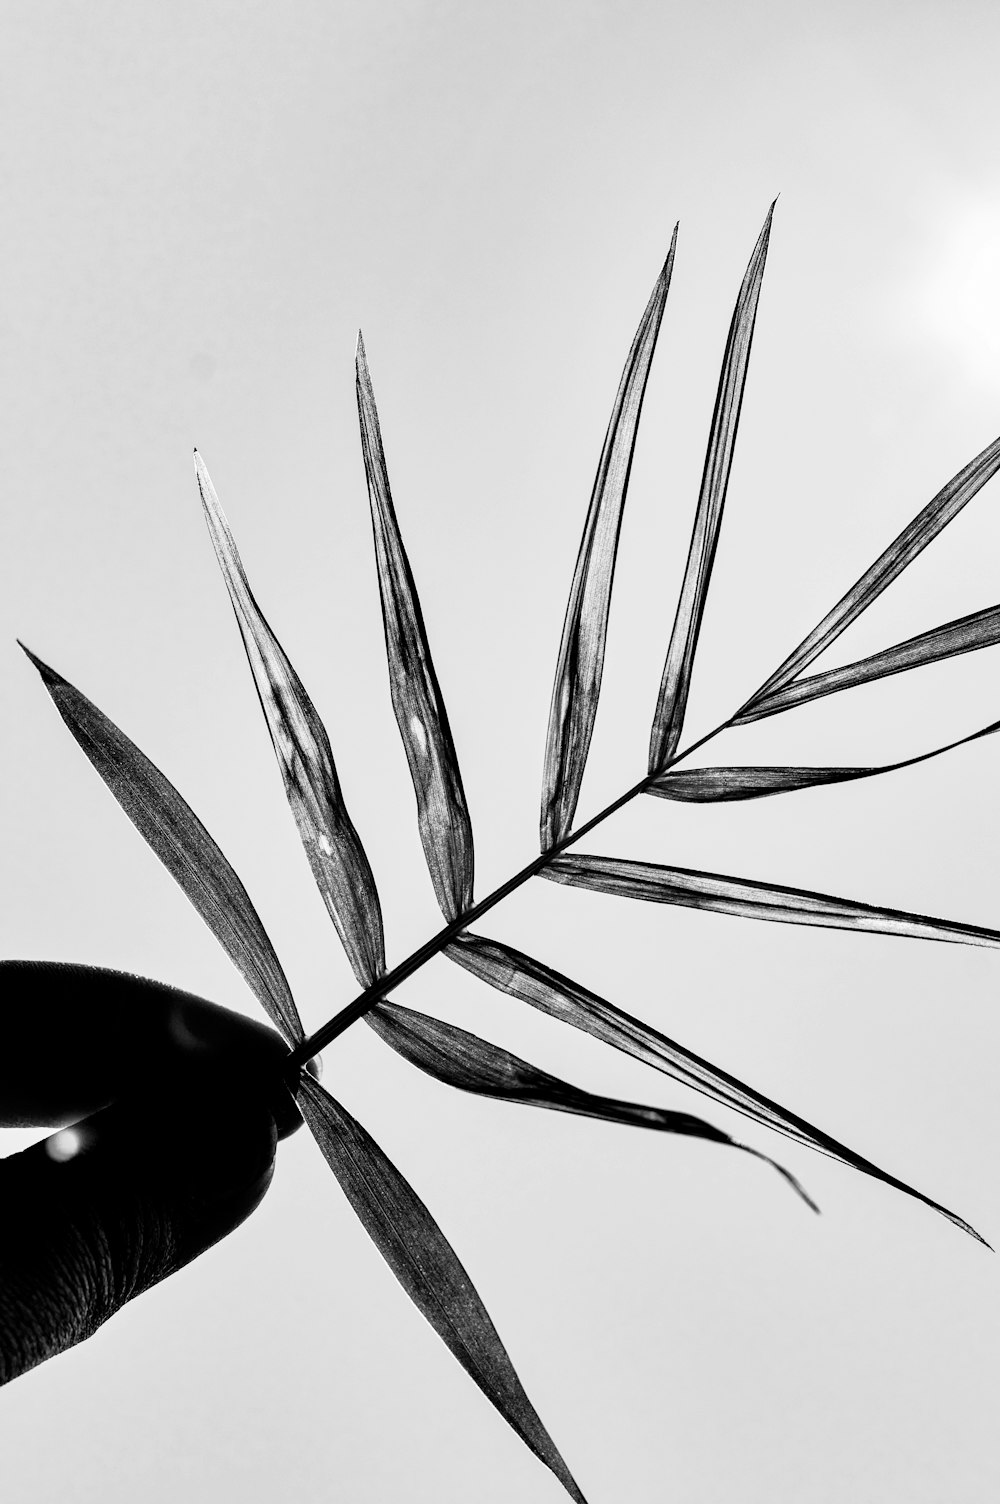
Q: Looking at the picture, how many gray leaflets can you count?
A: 12